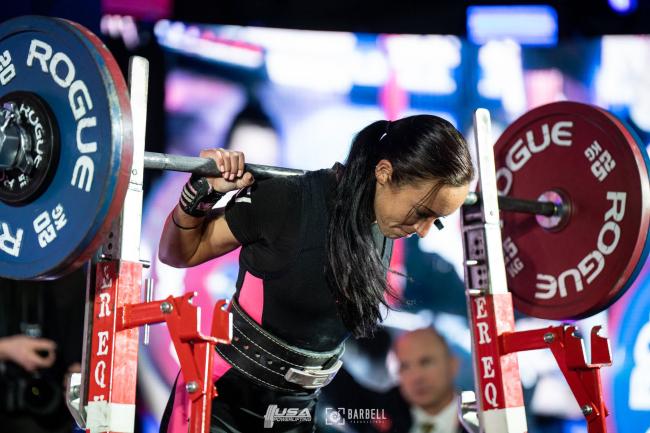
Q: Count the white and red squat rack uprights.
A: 2